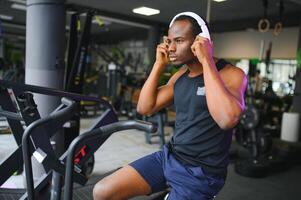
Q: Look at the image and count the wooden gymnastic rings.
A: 2